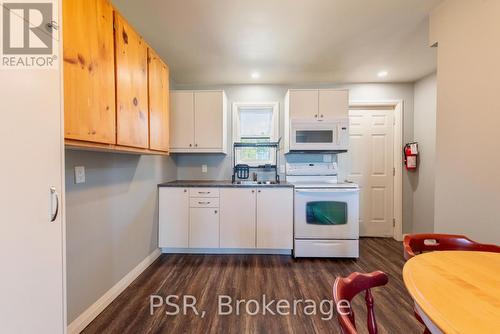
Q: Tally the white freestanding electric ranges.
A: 1